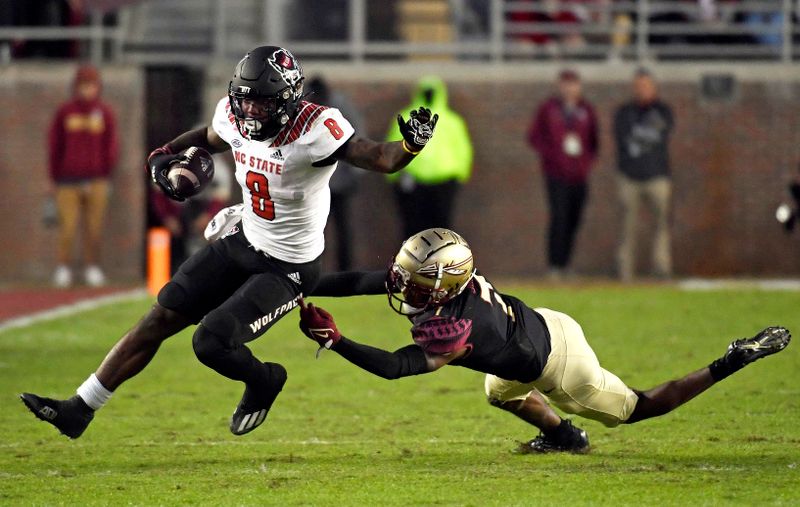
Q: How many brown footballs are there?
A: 1